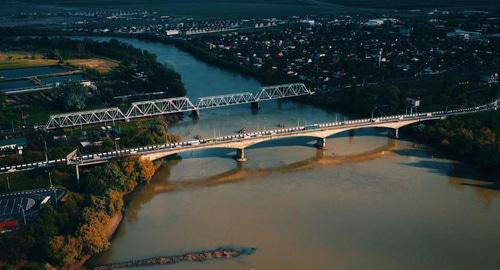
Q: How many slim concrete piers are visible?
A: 3